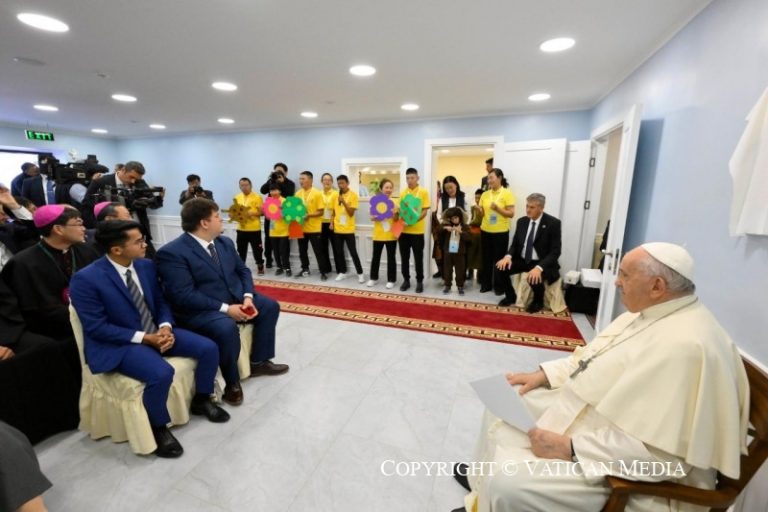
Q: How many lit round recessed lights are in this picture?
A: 12